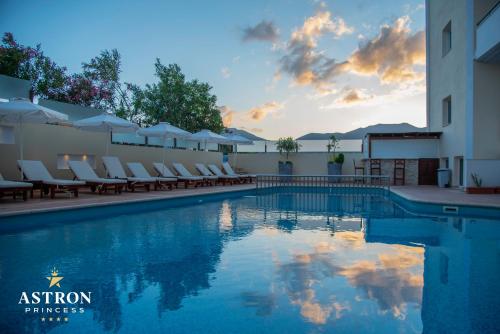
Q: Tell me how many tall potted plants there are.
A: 2